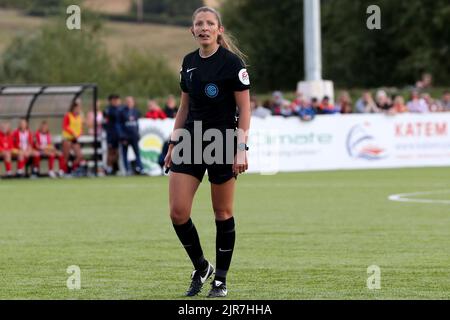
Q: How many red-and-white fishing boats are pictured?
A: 0